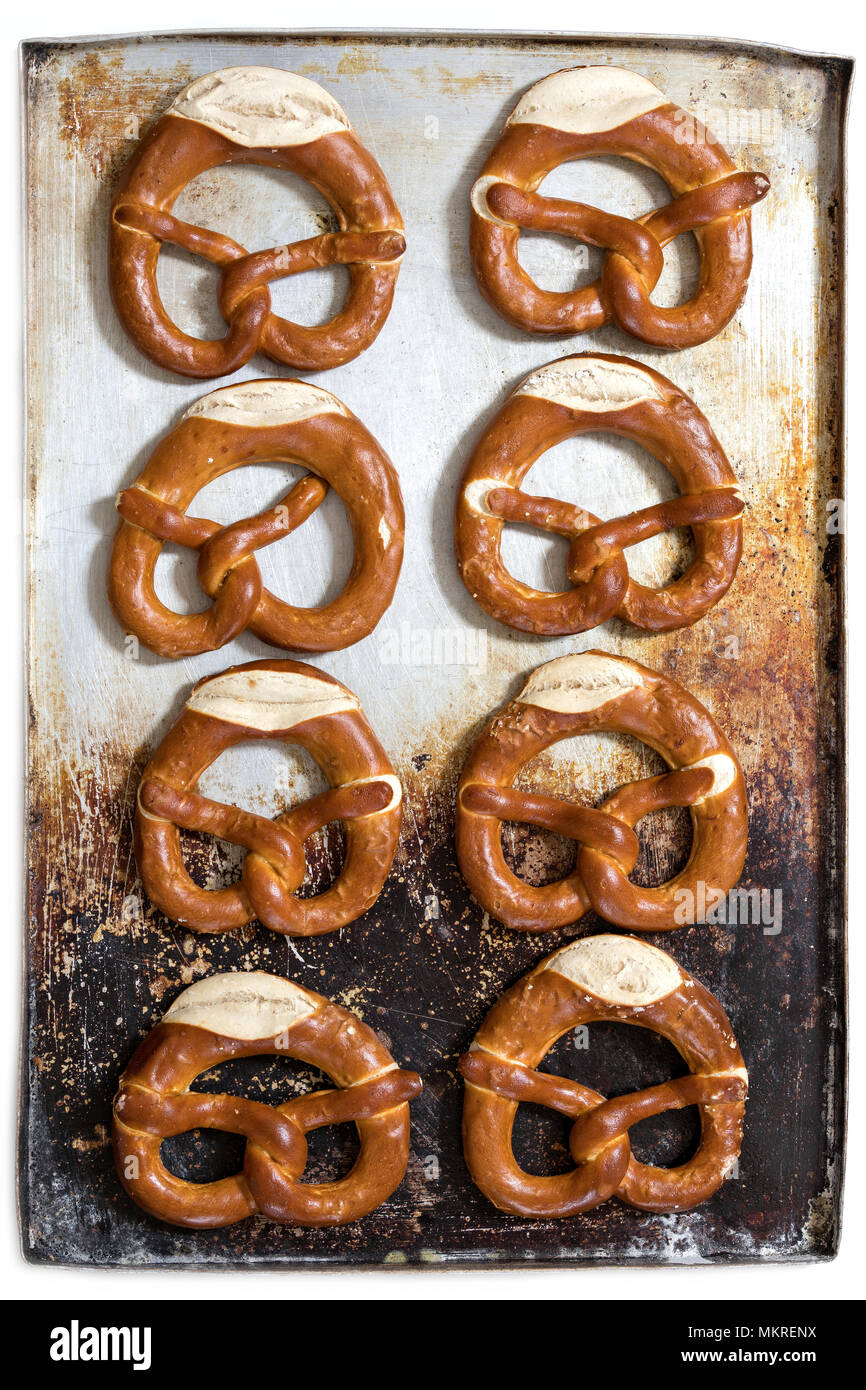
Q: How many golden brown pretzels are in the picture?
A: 8